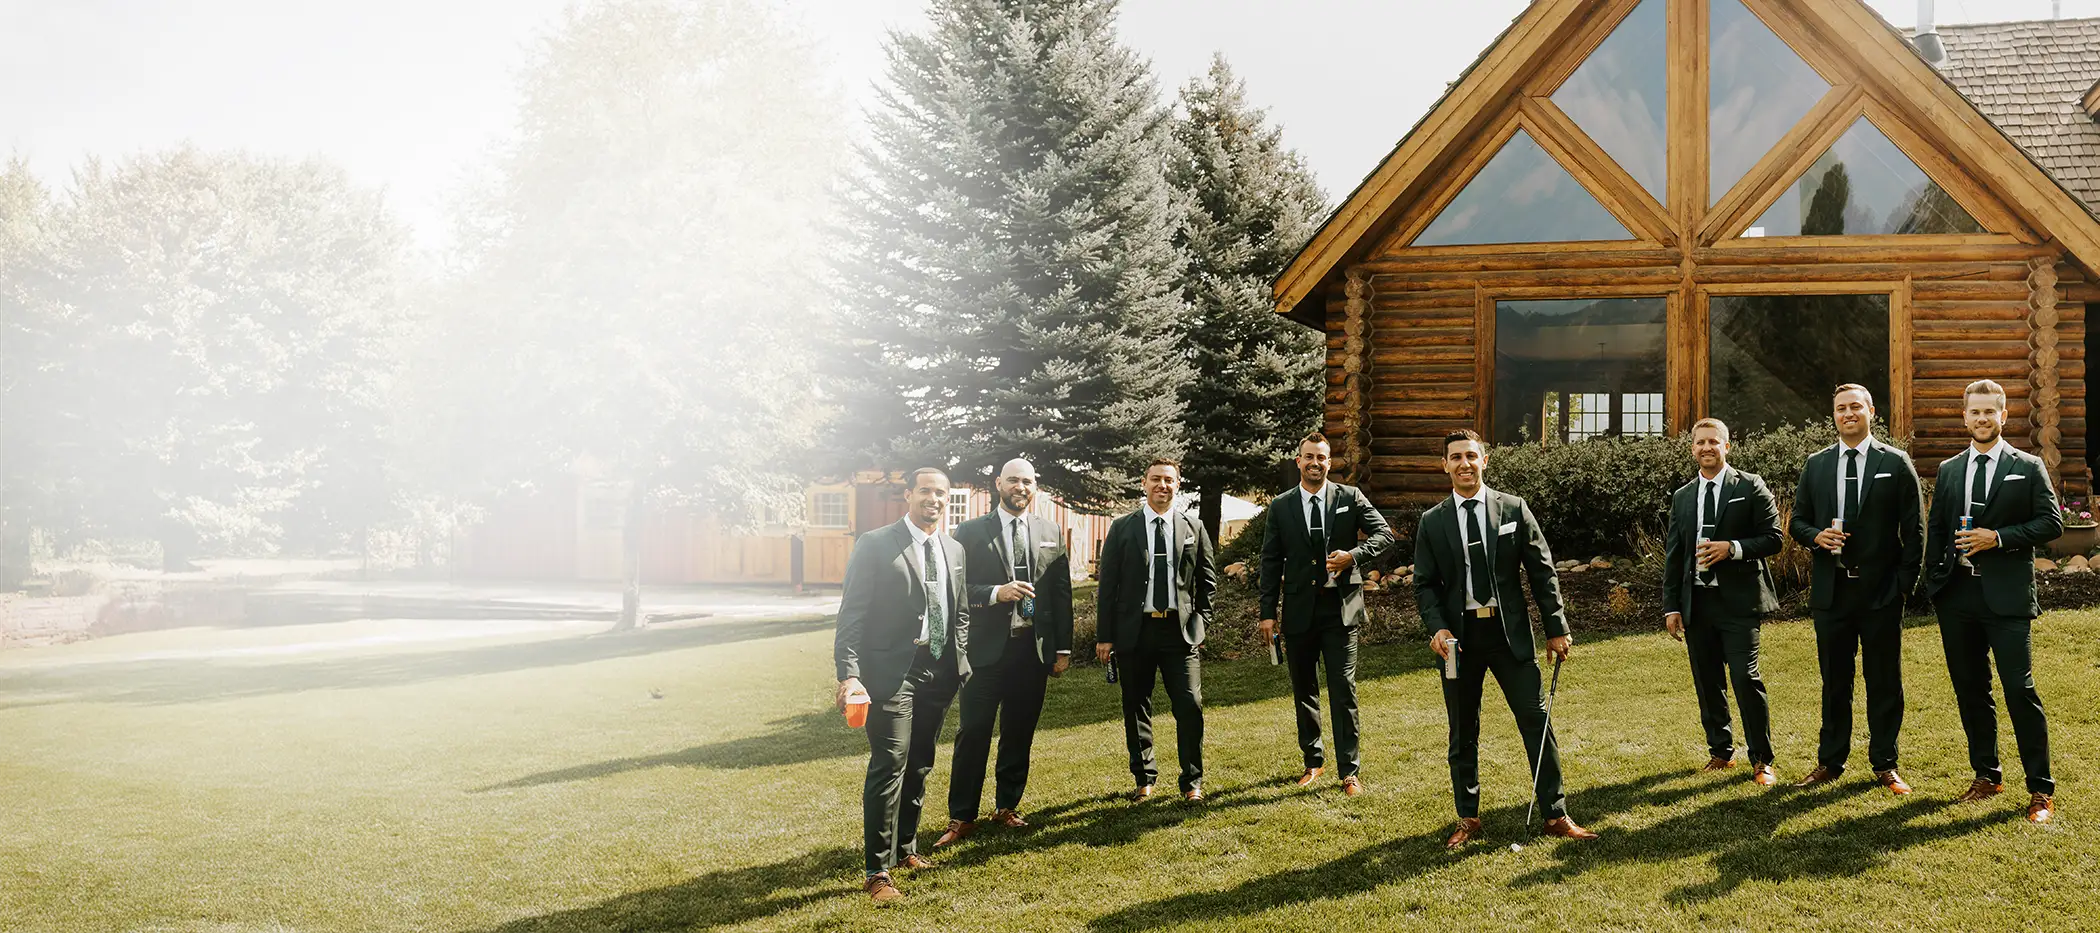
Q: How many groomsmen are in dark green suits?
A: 8